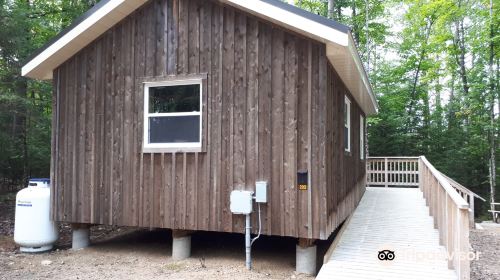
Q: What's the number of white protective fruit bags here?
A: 0